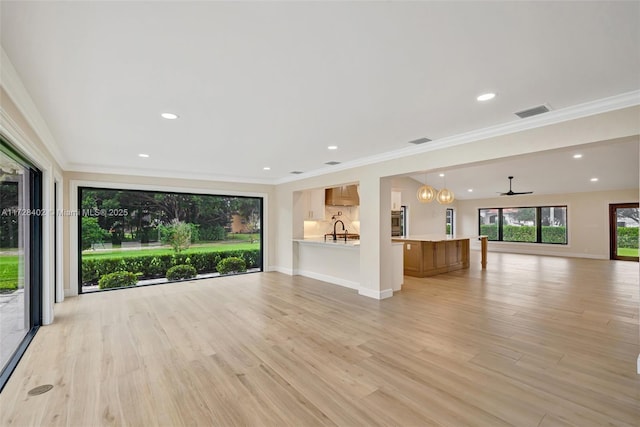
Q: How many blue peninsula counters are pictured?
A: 0